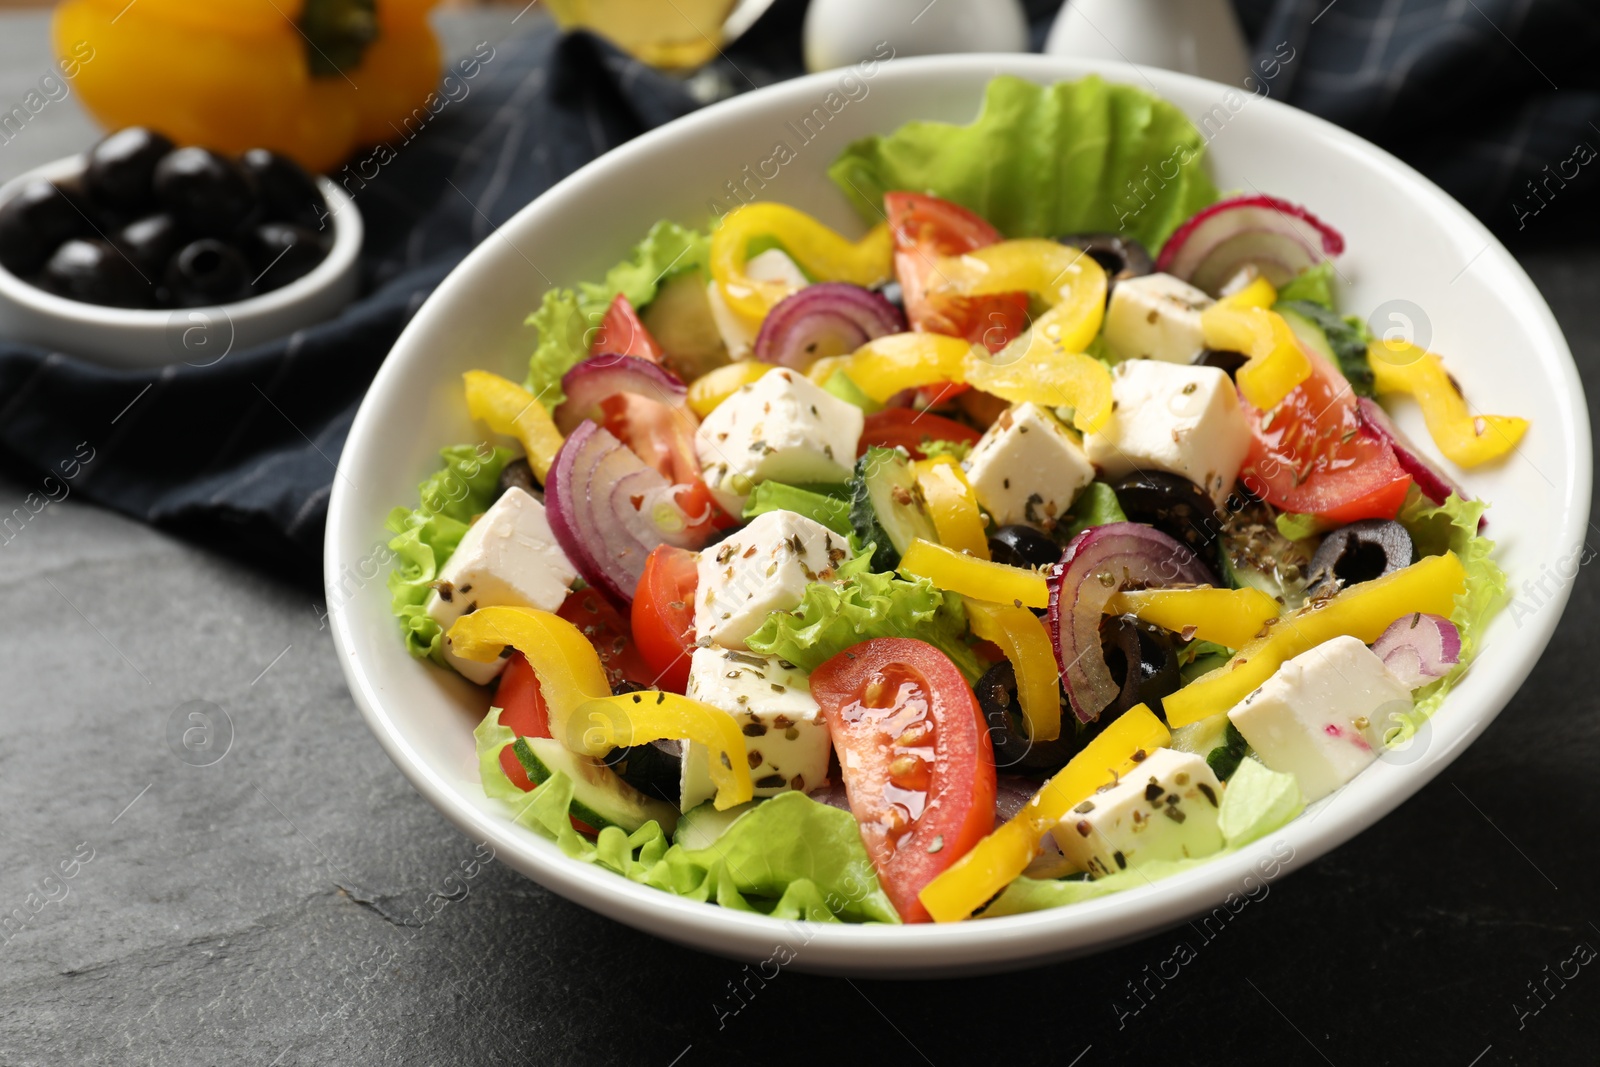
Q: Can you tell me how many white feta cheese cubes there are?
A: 10